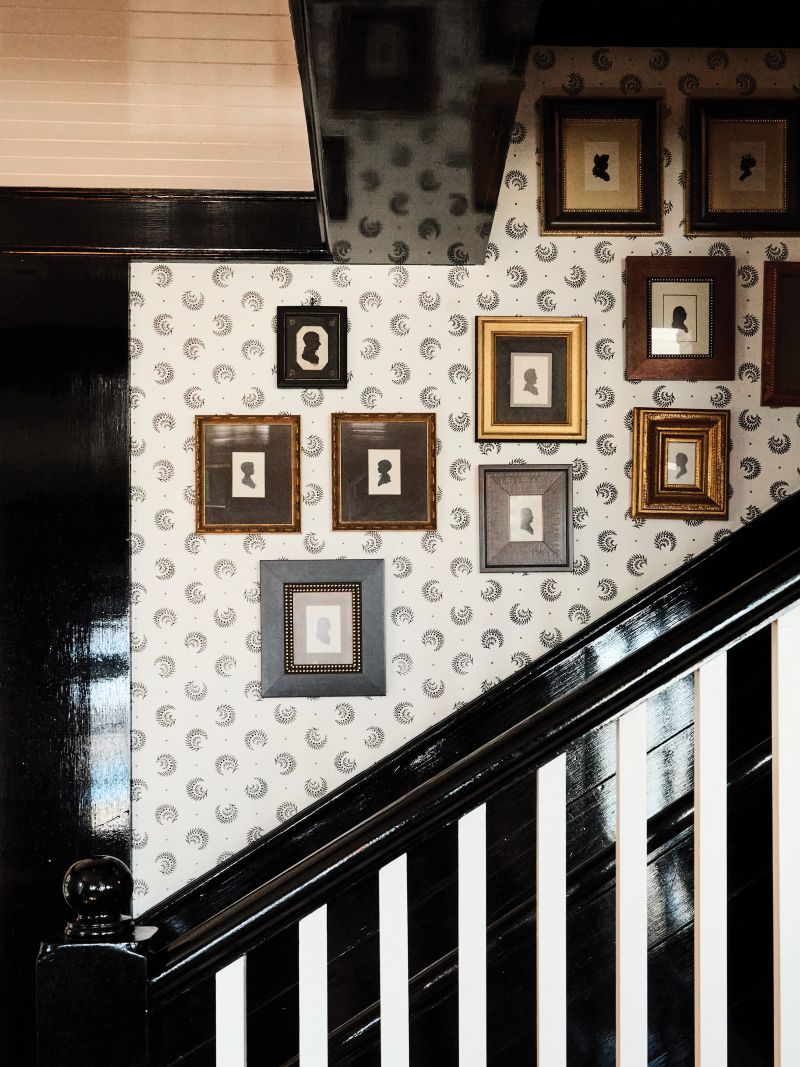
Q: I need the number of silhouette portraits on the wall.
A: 10